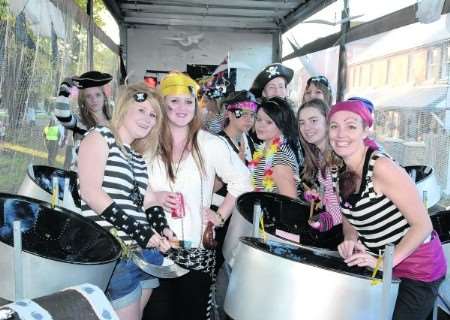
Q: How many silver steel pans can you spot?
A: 6